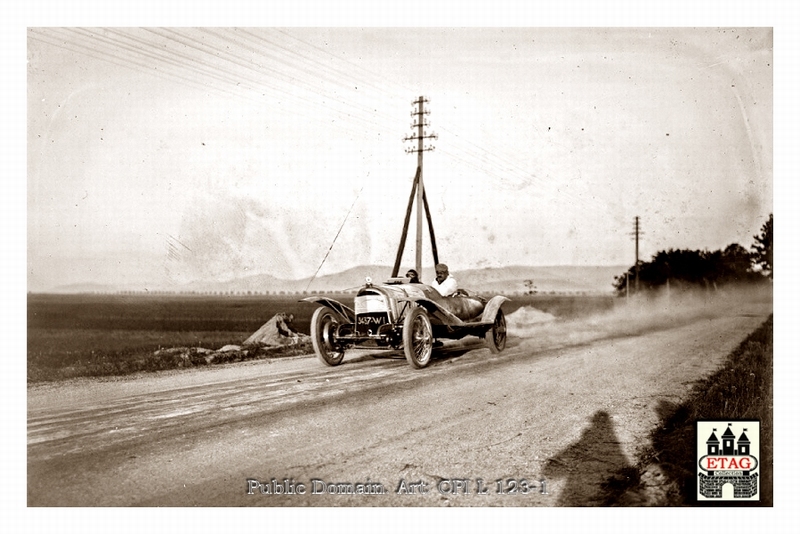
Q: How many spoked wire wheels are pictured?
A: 3